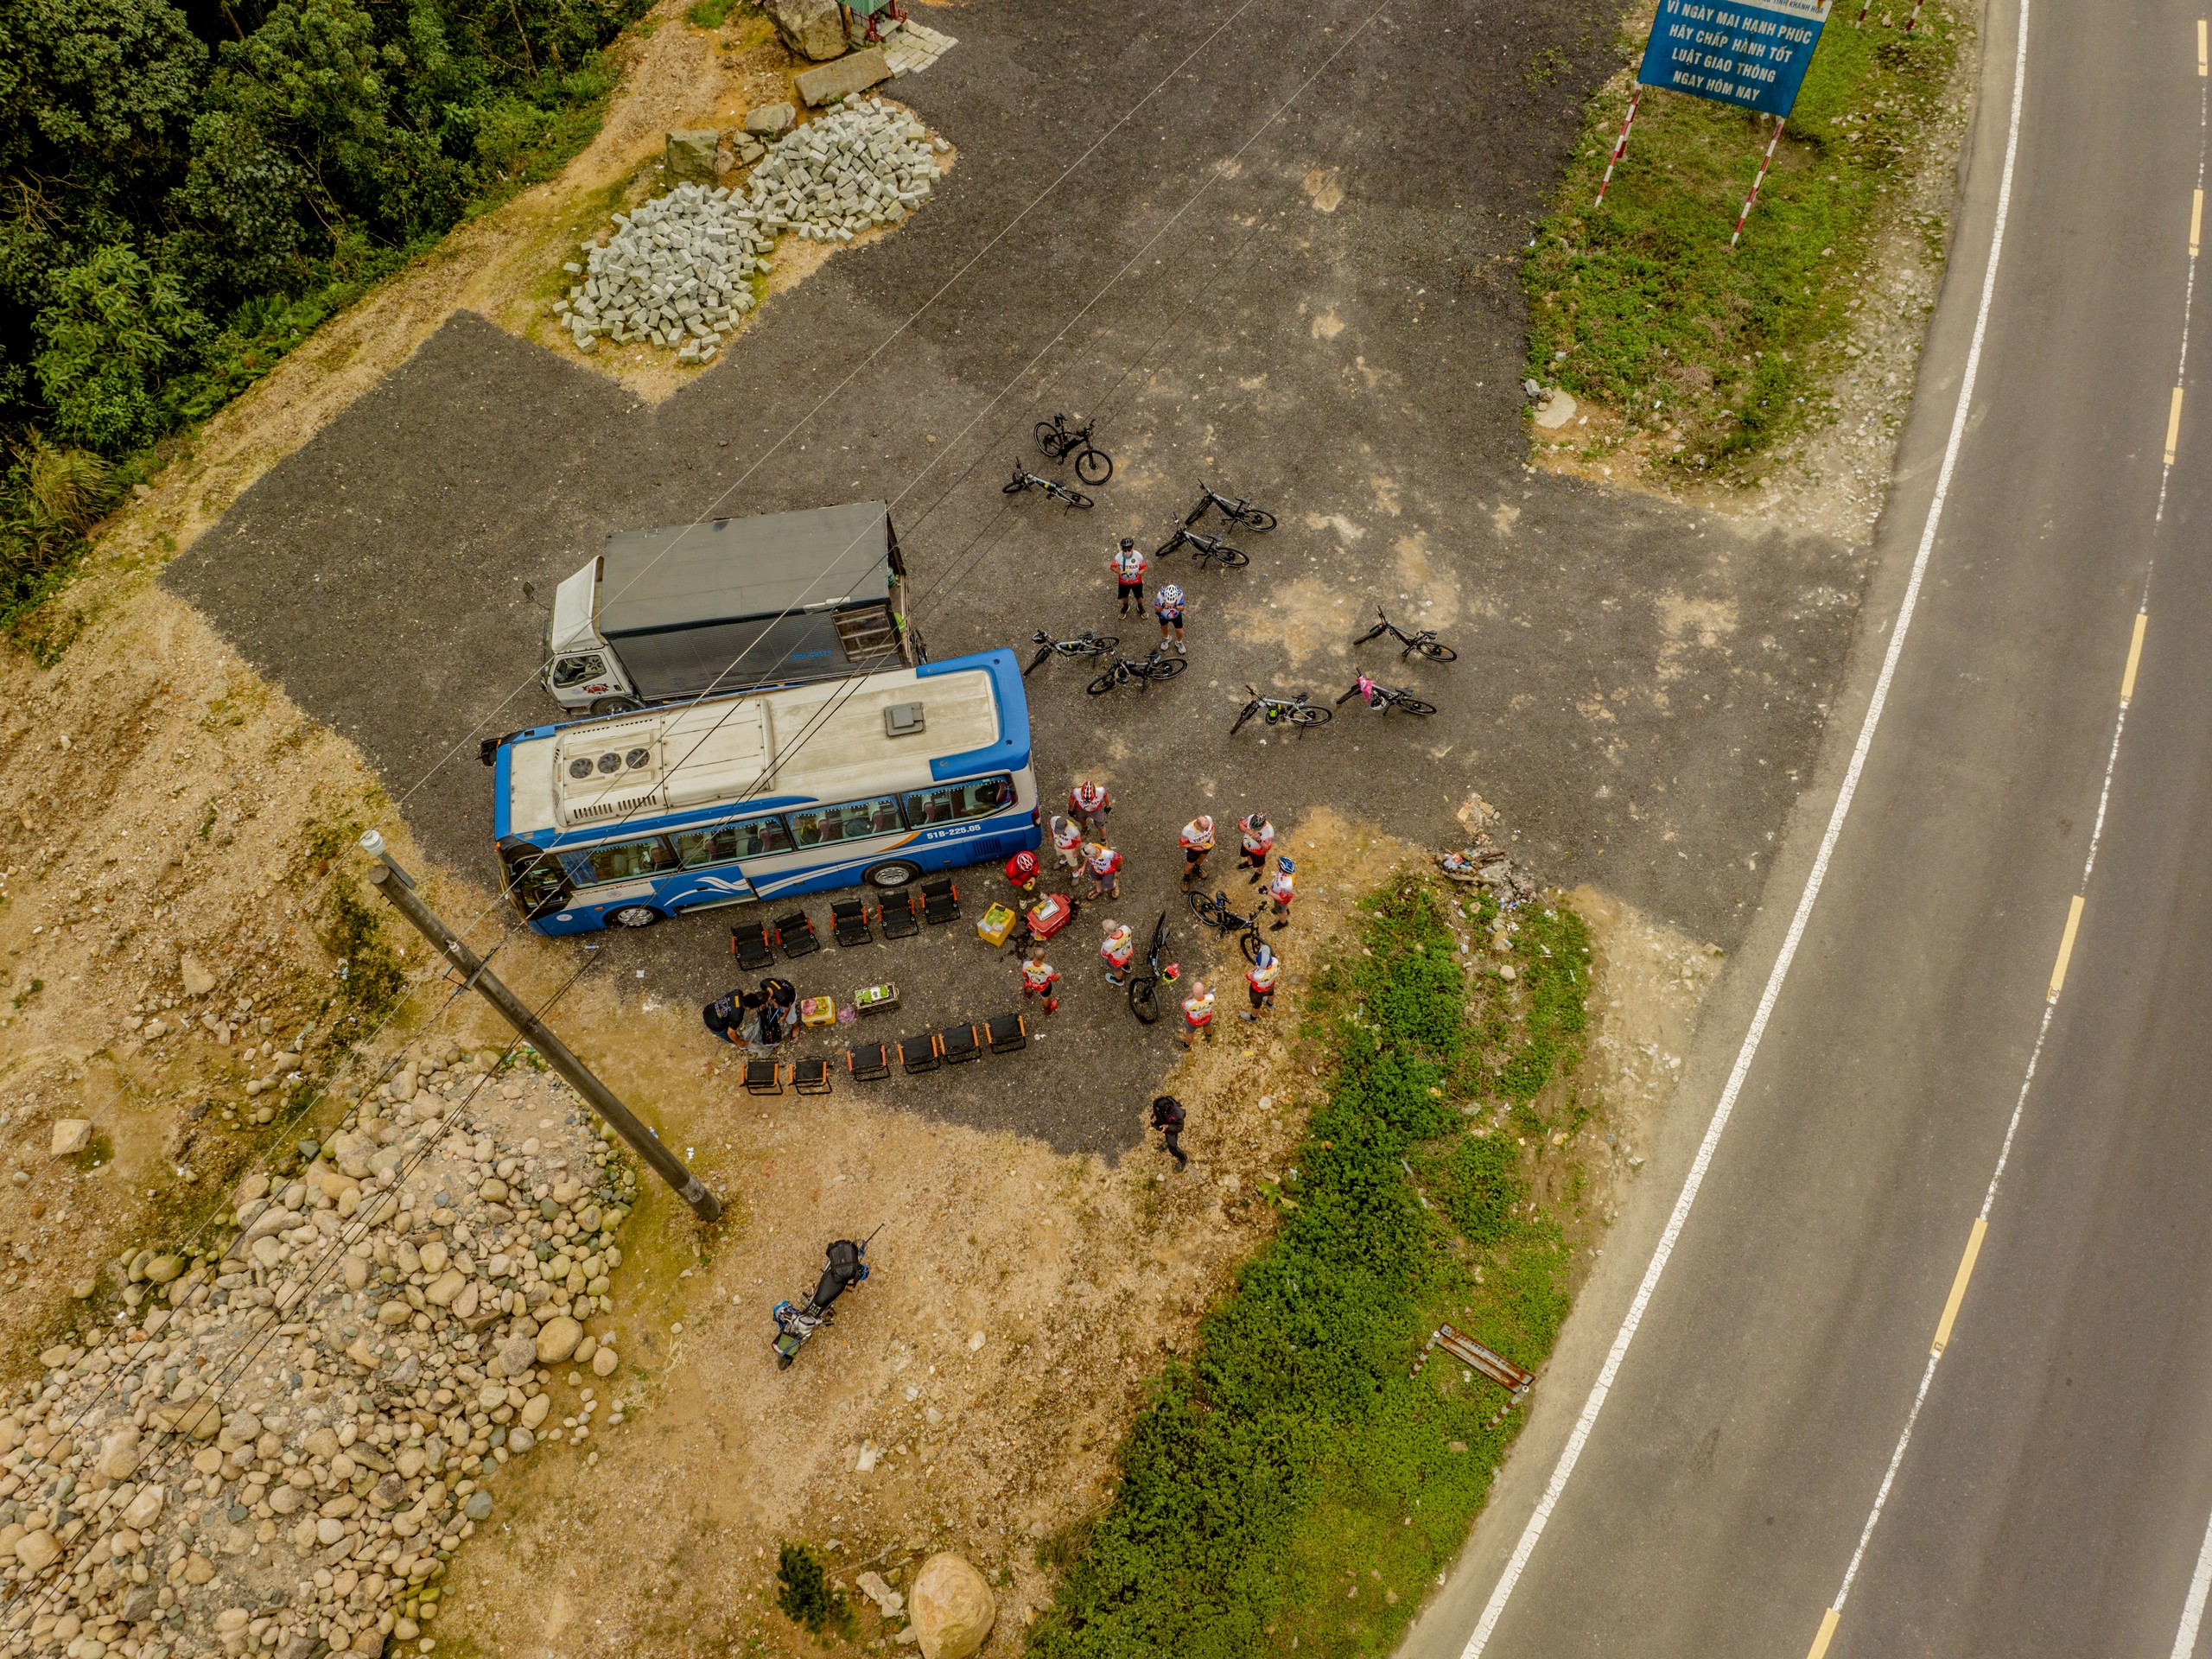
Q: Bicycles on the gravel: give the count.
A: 11